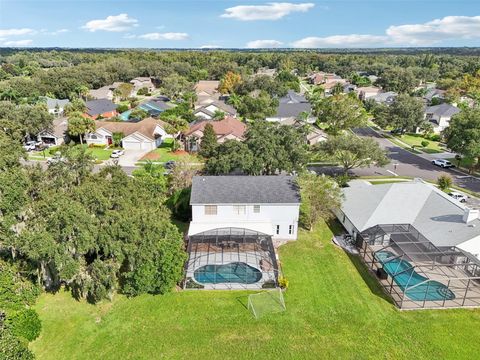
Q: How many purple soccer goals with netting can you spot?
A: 0